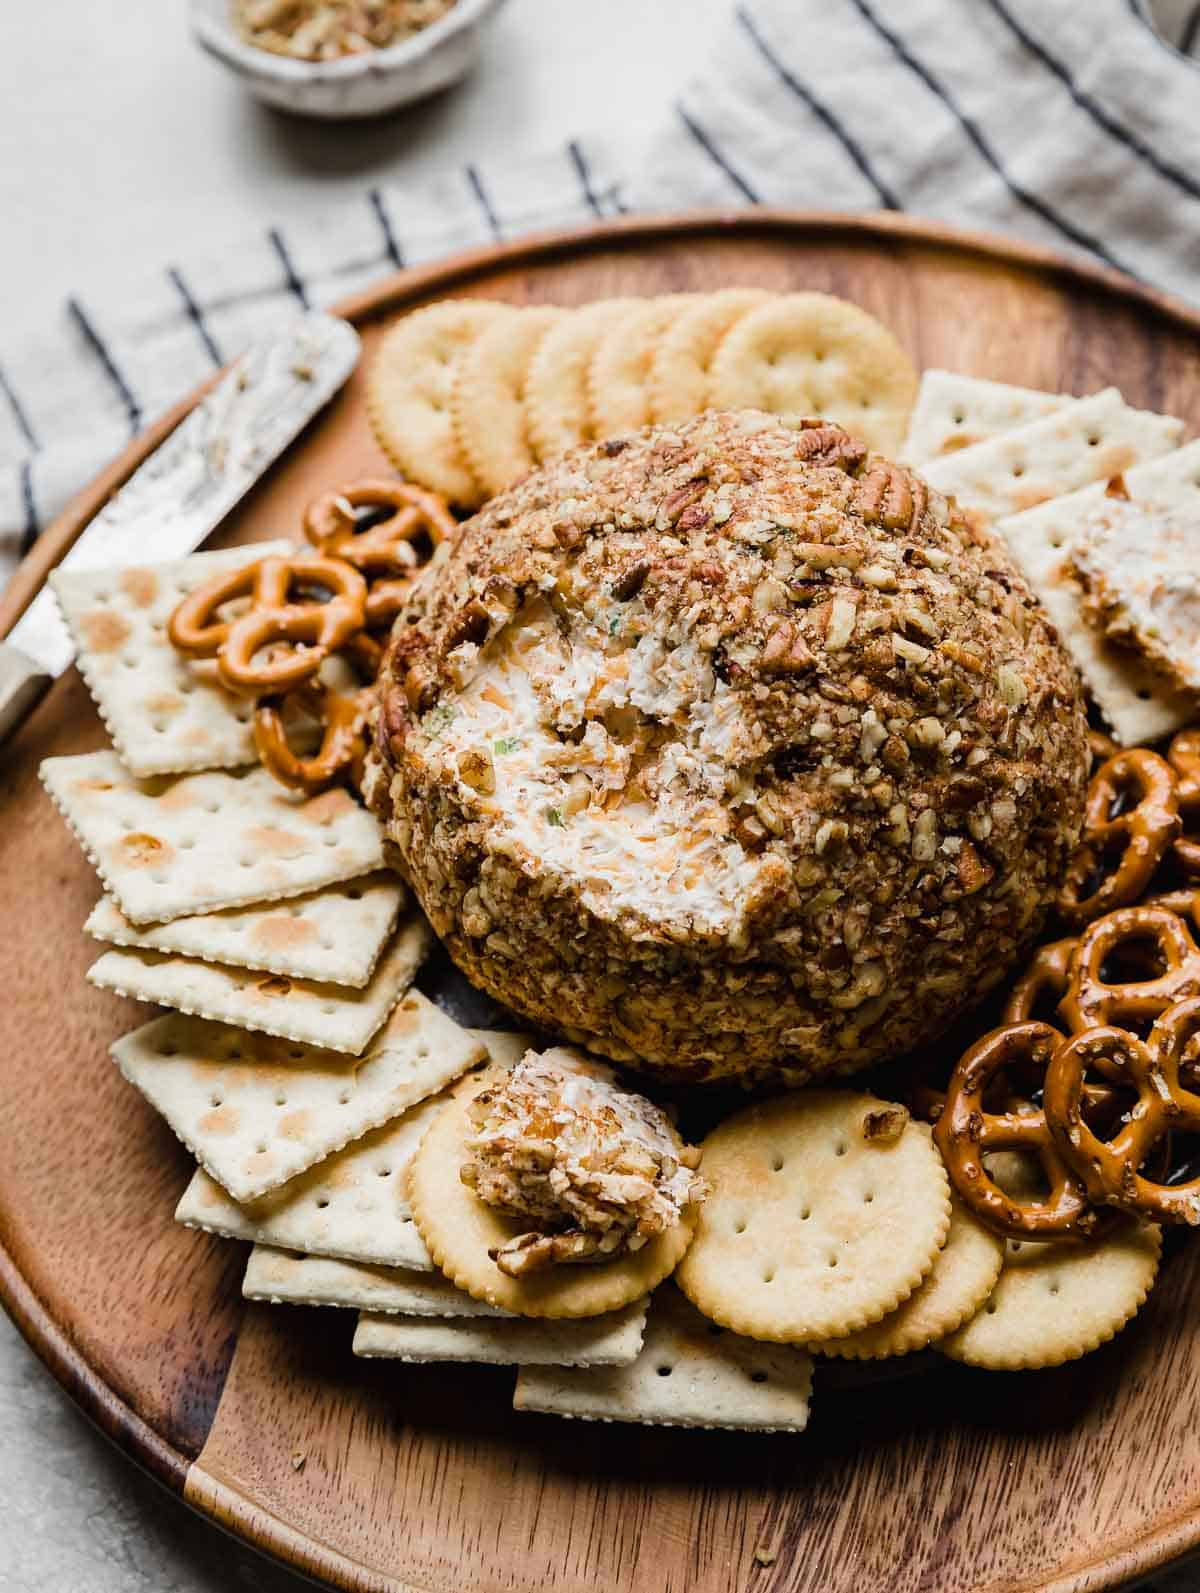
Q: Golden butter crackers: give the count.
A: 10